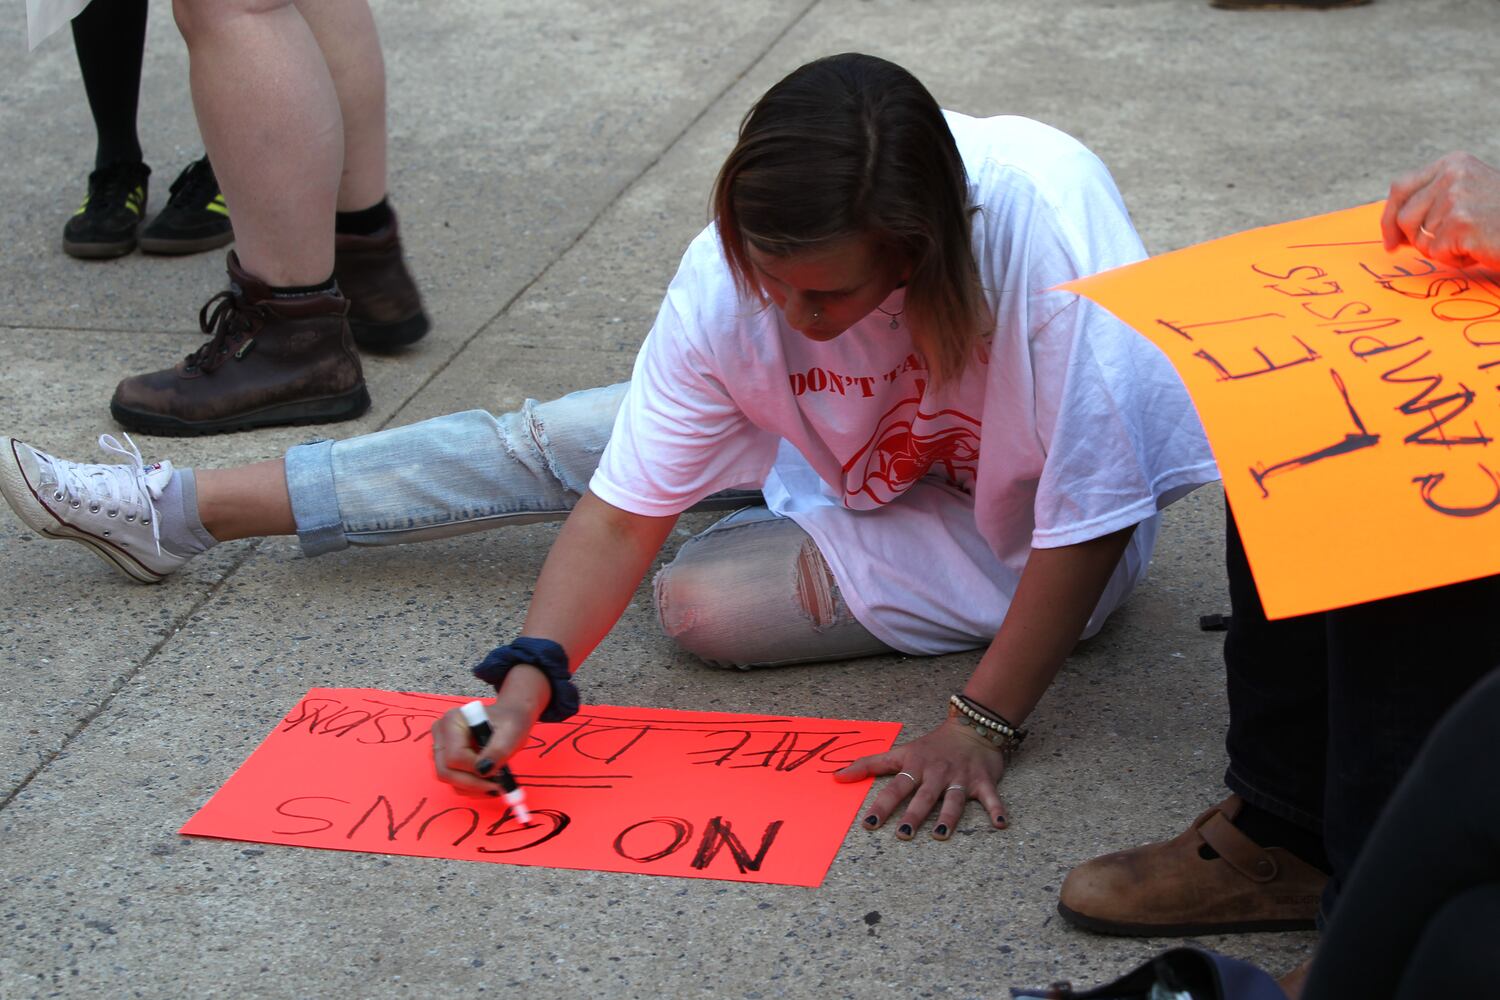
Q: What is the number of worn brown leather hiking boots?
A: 2